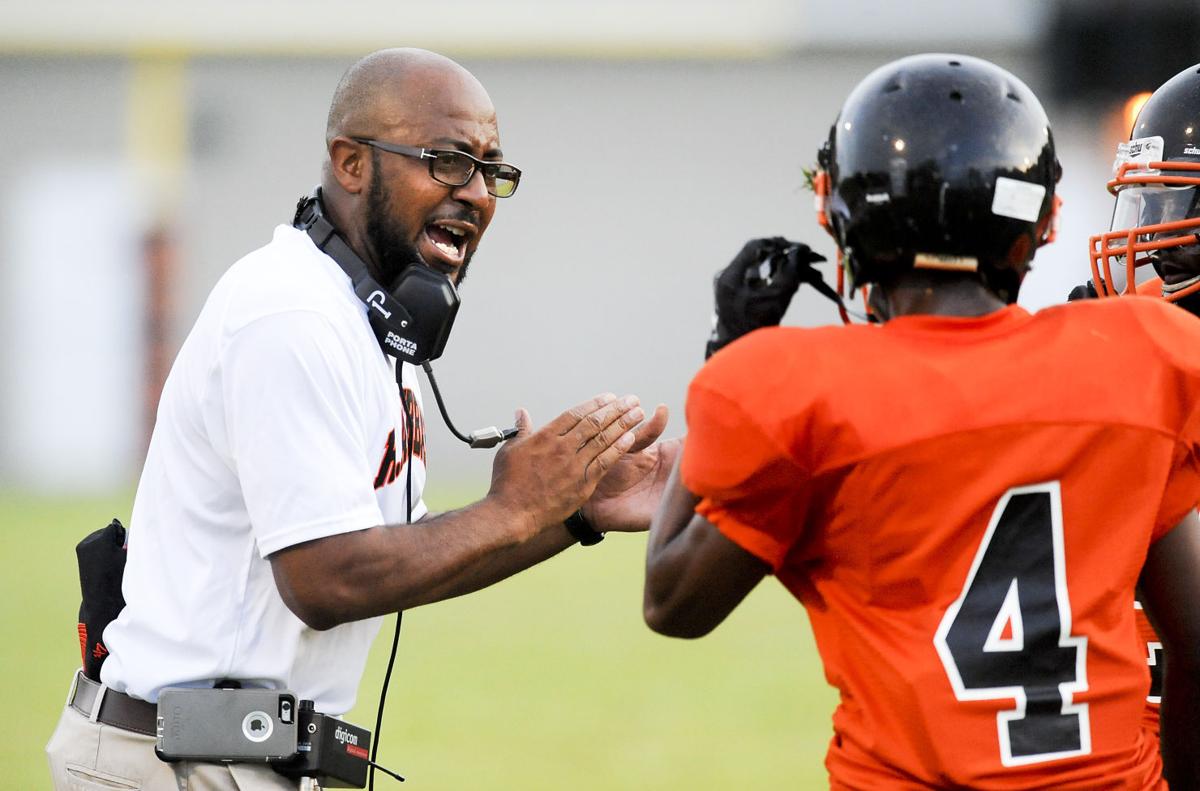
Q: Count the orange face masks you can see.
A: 2